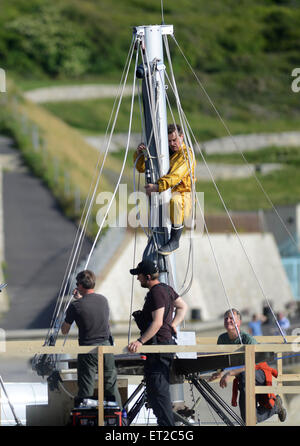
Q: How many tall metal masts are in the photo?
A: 1